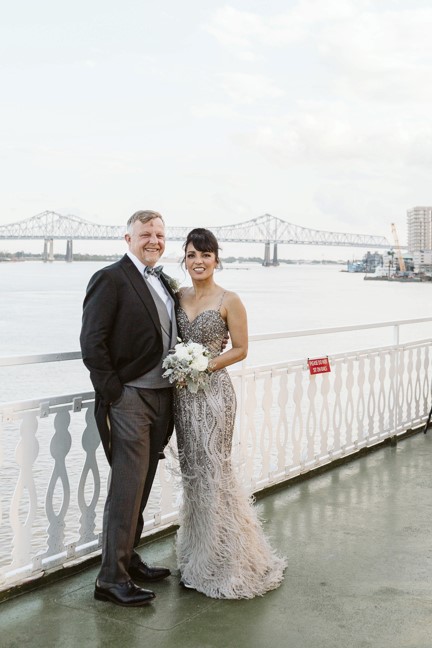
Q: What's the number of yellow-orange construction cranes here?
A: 1